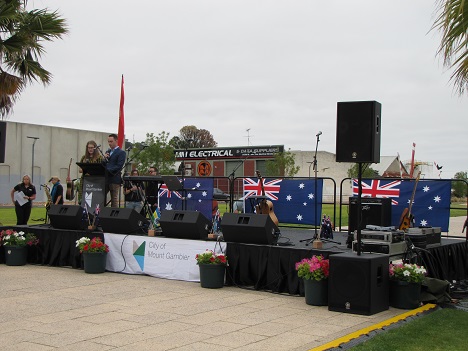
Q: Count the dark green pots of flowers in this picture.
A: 5